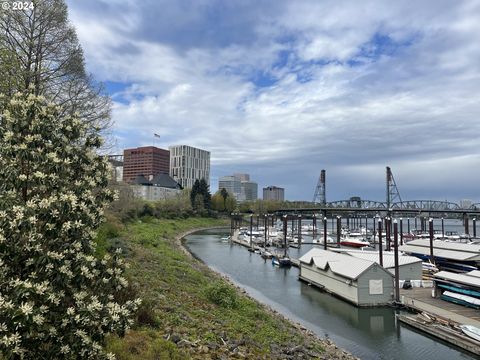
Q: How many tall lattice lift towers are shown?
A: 2